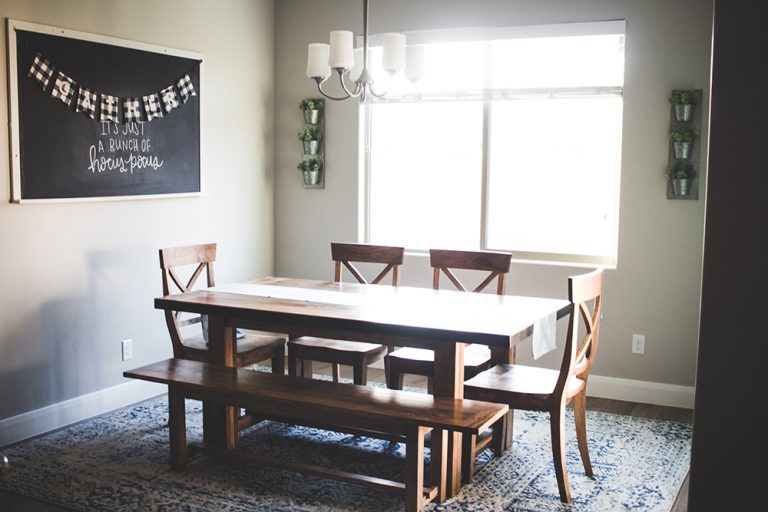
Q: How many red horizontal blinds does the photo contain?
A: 0